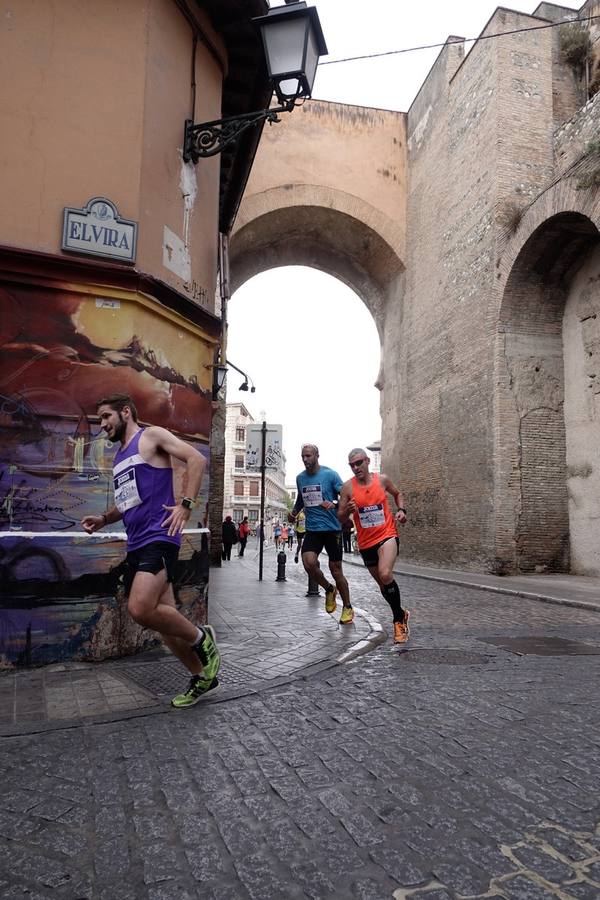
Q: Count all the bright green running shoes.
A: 2